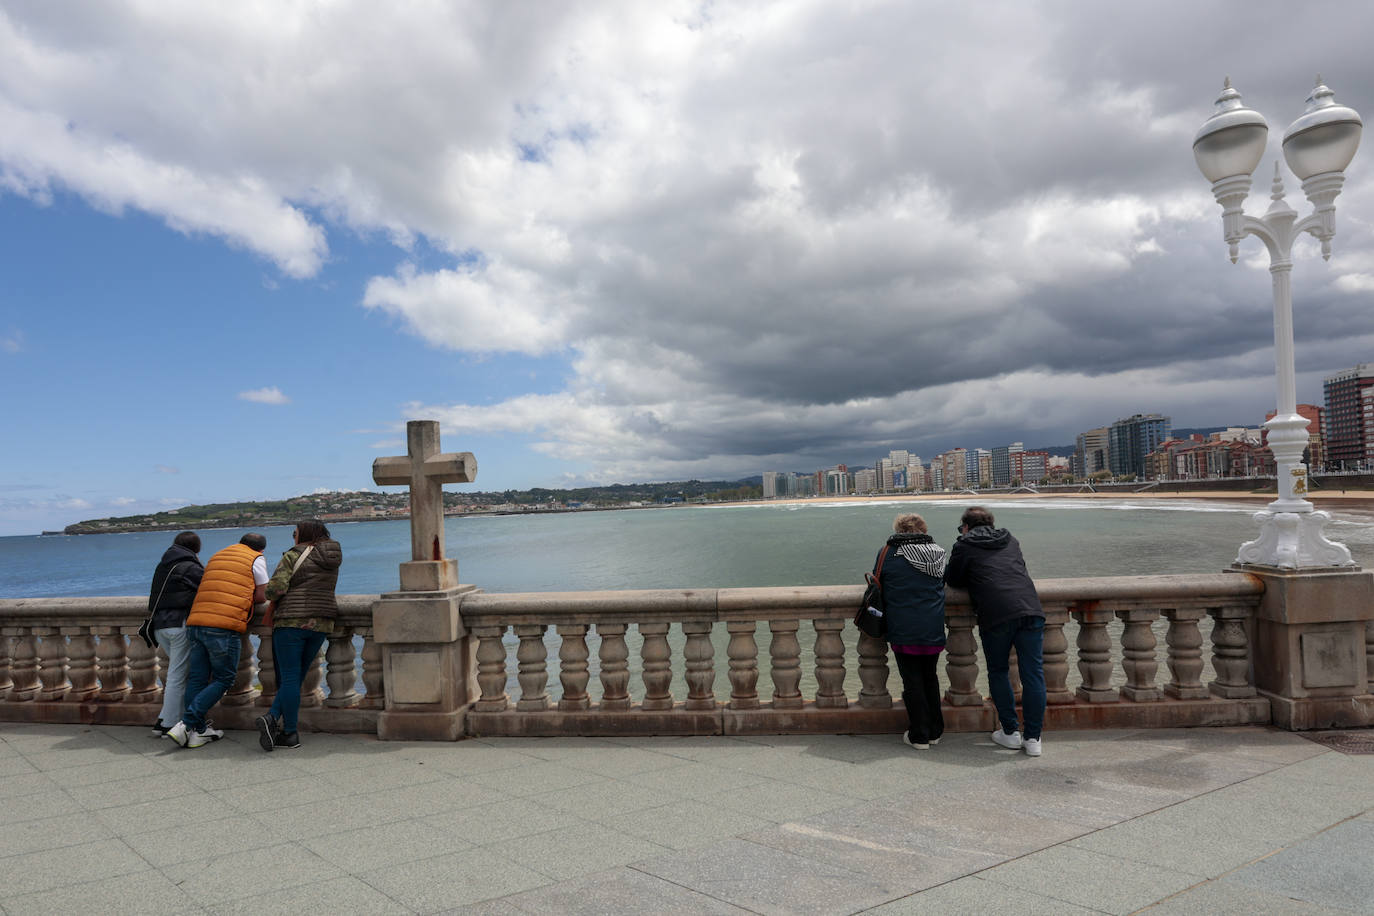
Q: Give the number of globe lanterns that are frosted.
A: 2